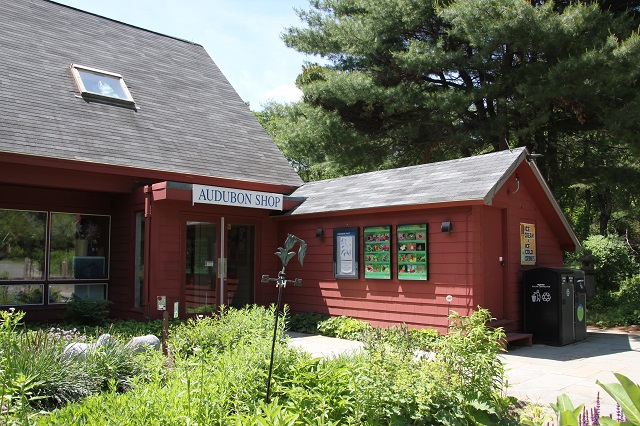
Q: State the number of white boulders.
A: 3